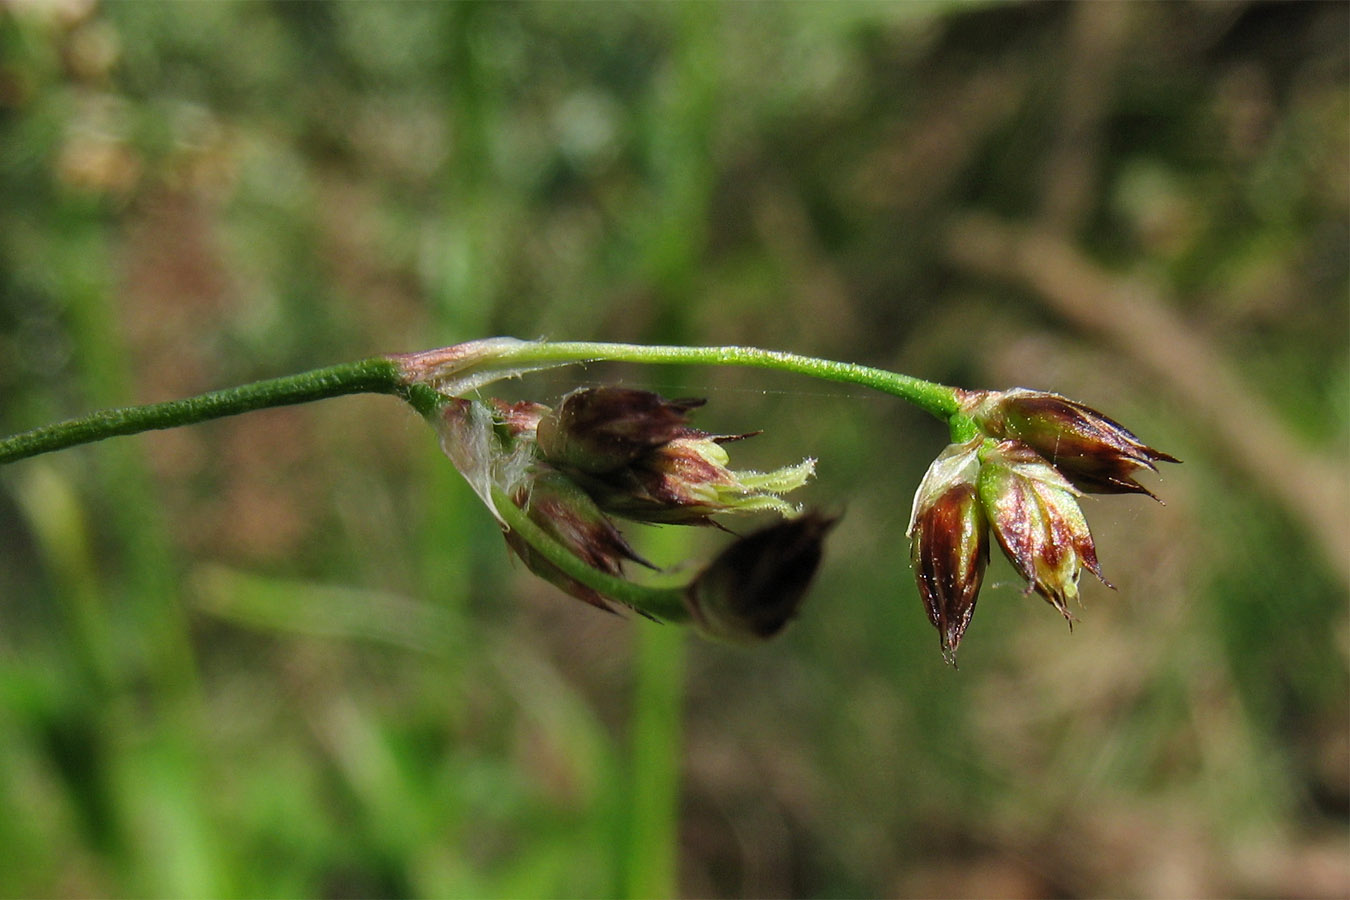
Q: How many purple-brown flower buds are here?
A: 7